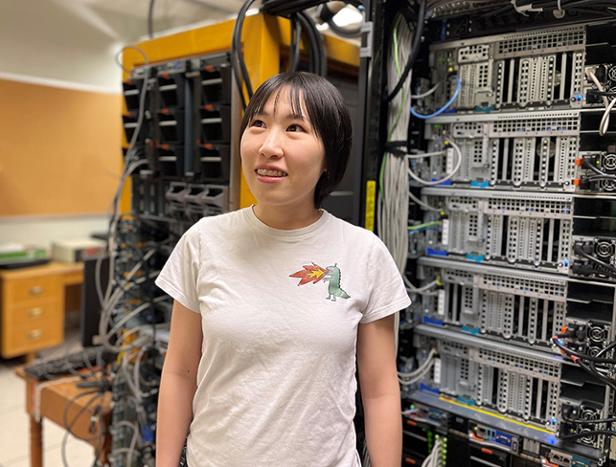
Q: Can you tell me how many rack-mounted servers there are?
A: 5